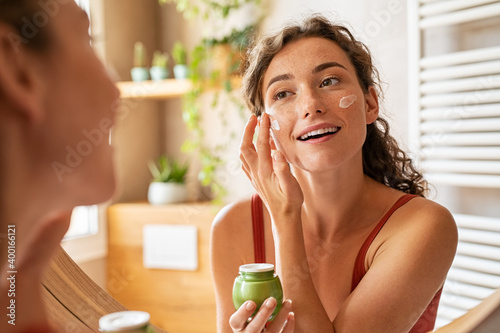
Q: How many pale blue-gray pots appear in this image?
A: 3